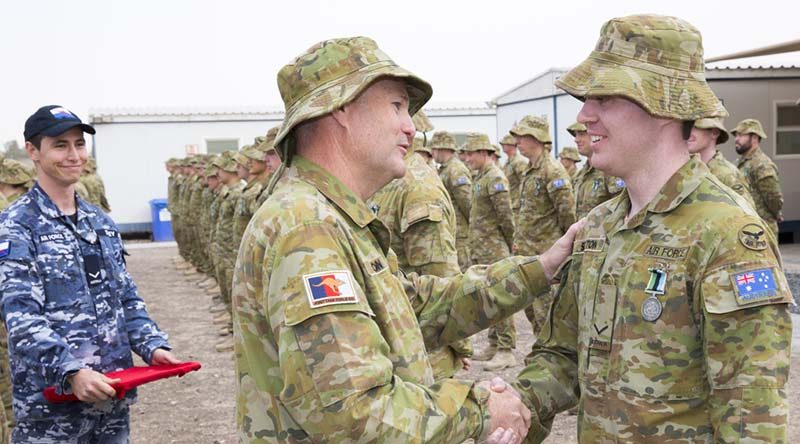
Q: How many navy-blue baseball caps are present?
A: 1